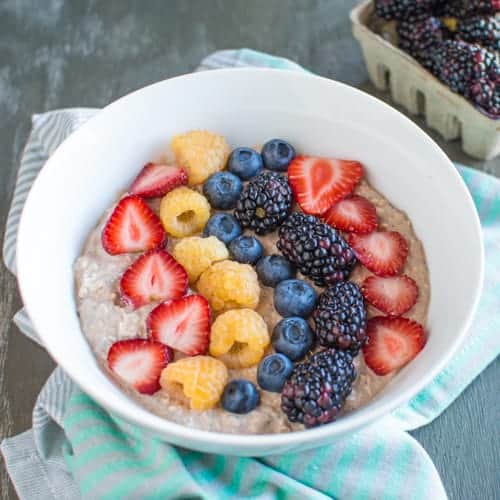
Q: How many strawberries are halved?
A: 10